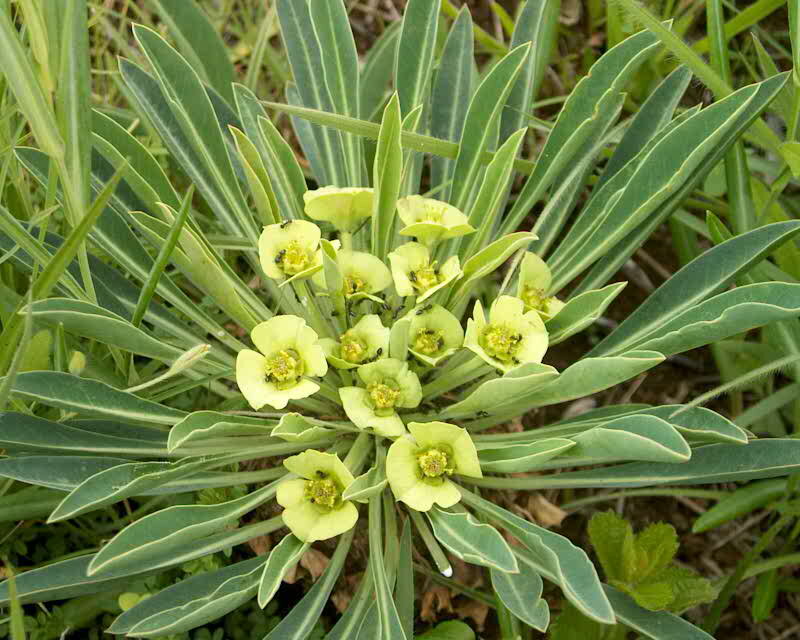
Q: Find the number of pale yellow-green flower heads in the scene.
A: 13